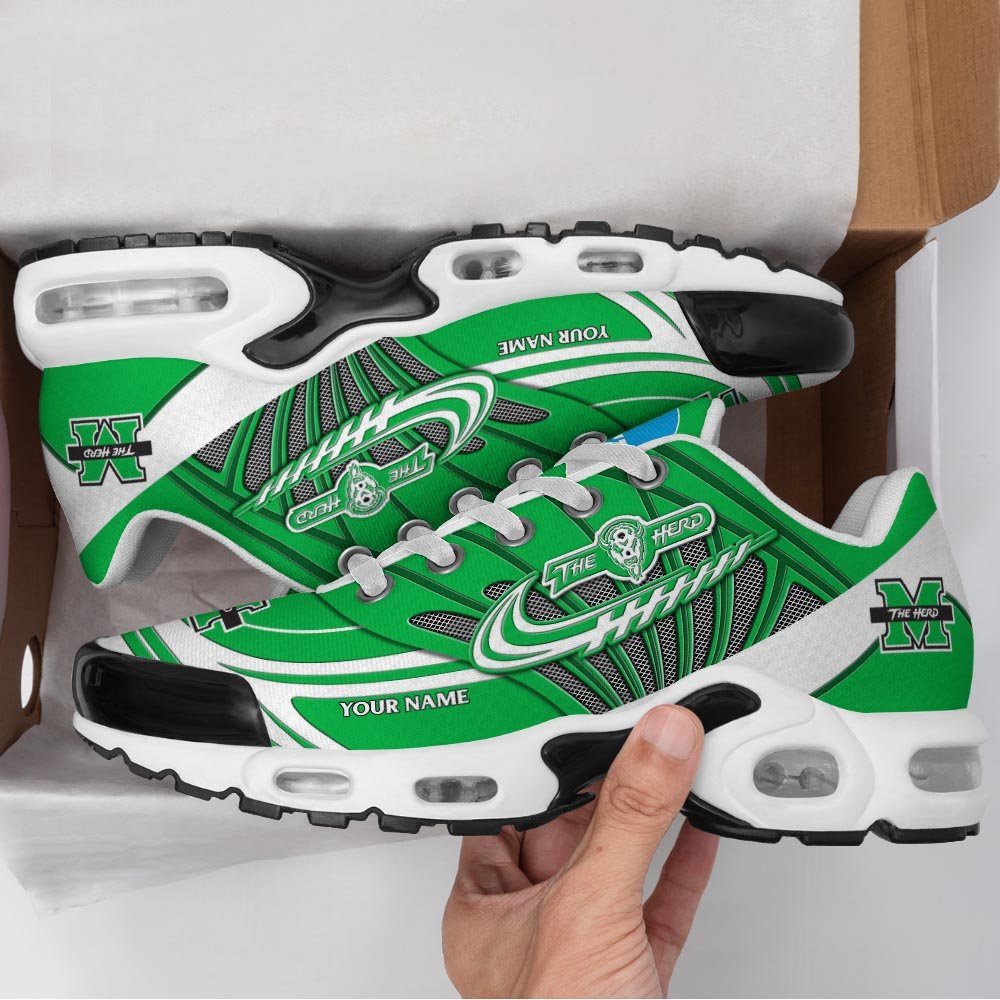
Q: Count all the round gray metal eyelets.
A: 10